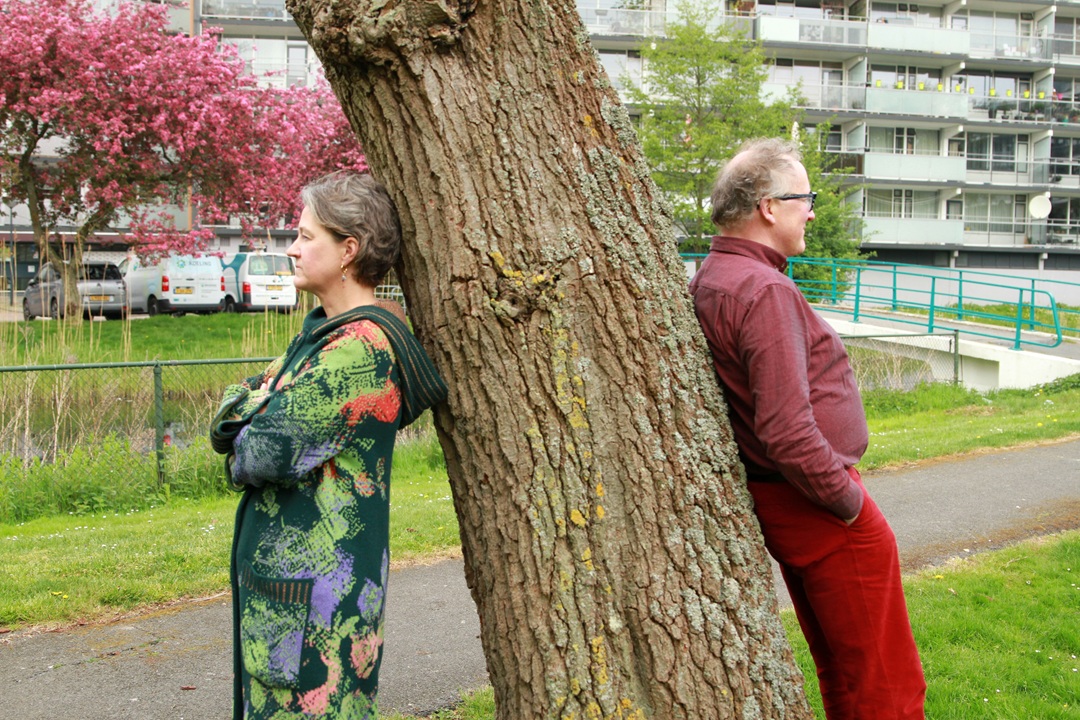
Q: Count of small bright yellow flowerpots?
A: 10